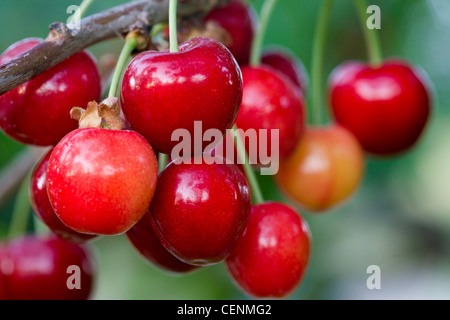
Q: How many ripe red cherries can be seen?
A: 12